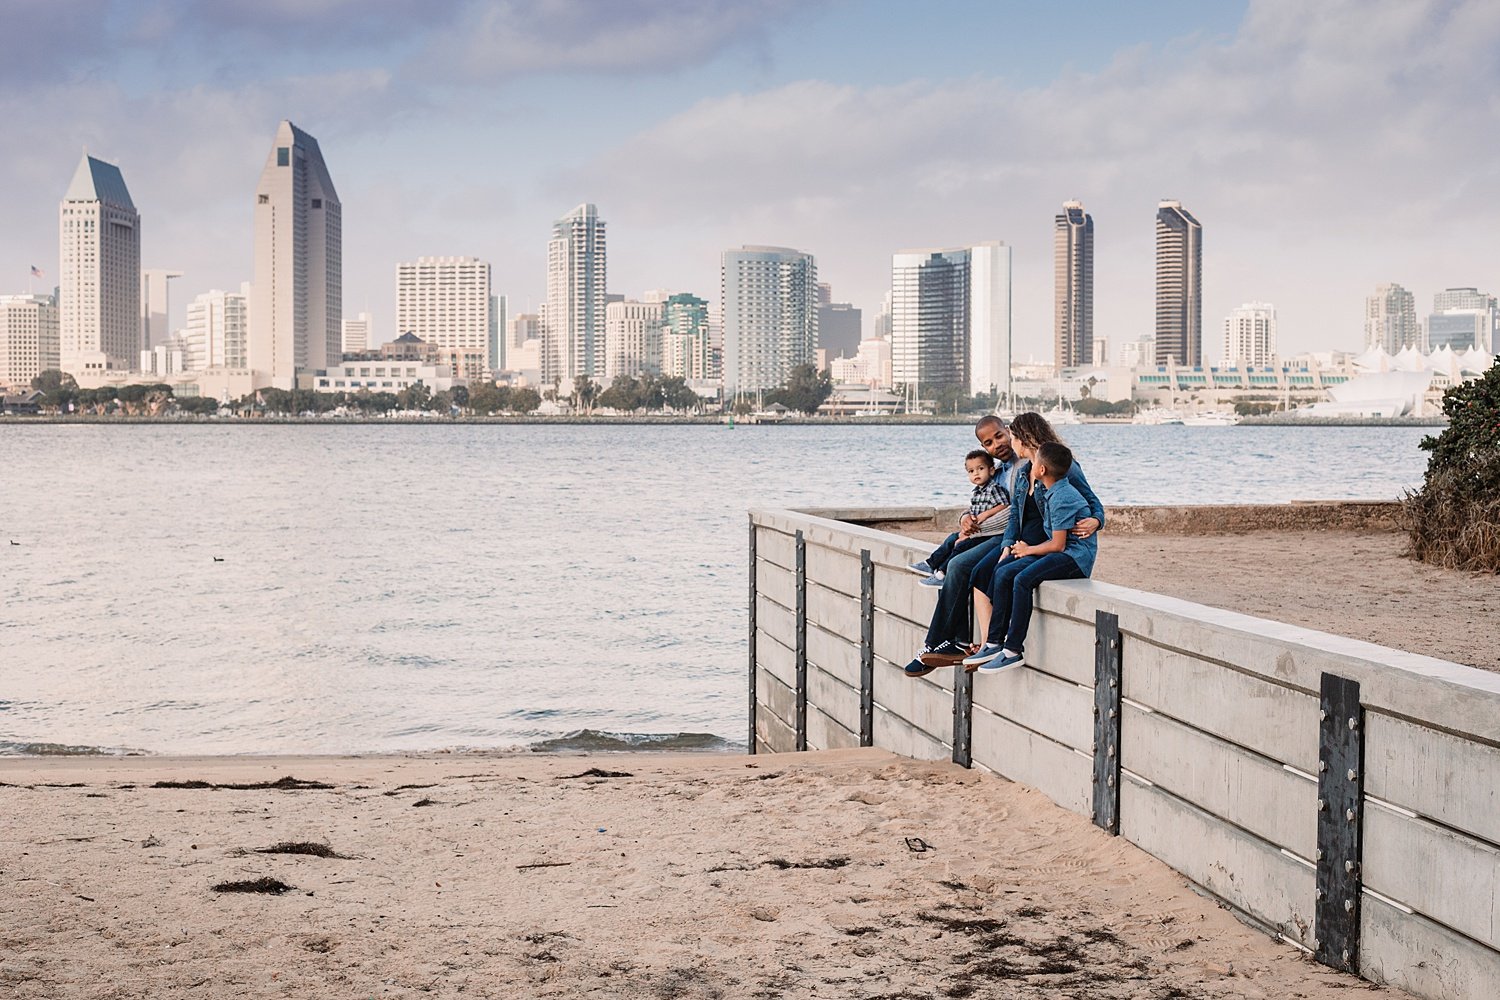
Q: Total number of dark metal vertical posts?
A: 6